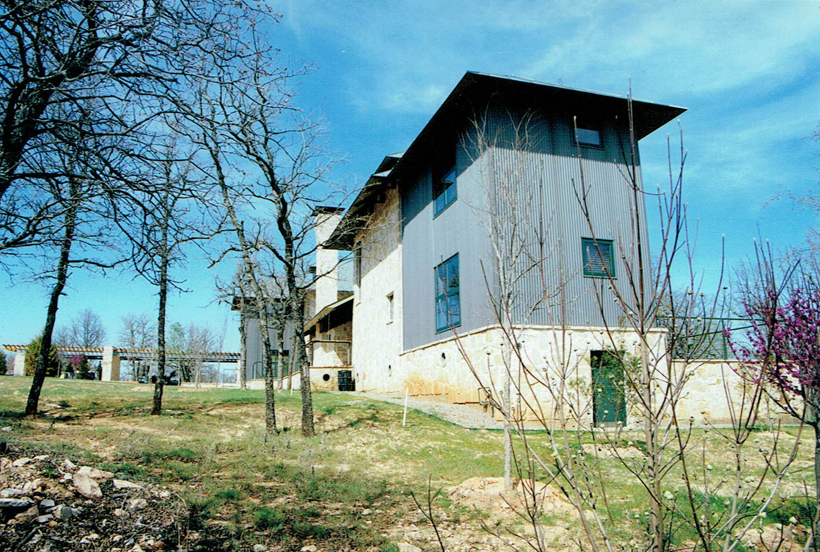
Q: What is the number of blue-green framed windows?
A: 4